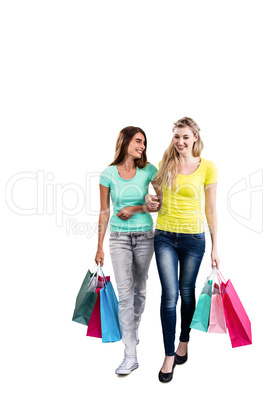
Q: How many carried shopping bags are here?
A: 6